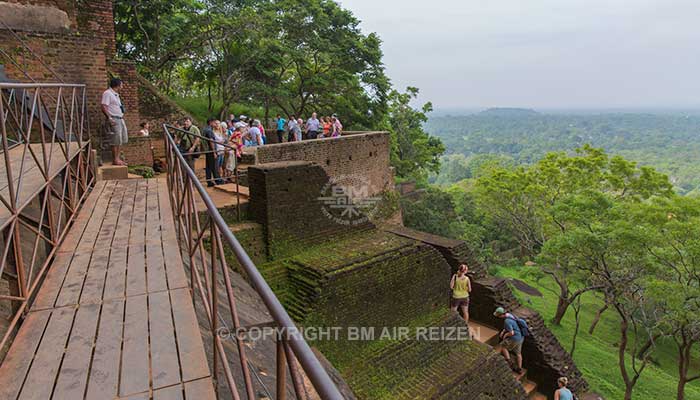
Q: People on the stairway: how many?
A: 3